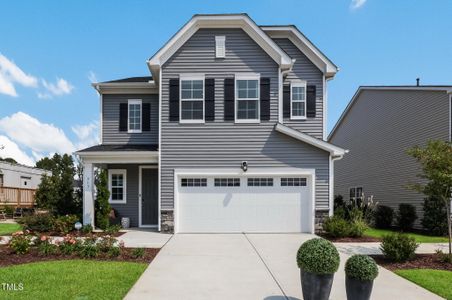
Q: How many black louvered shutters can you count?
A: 8